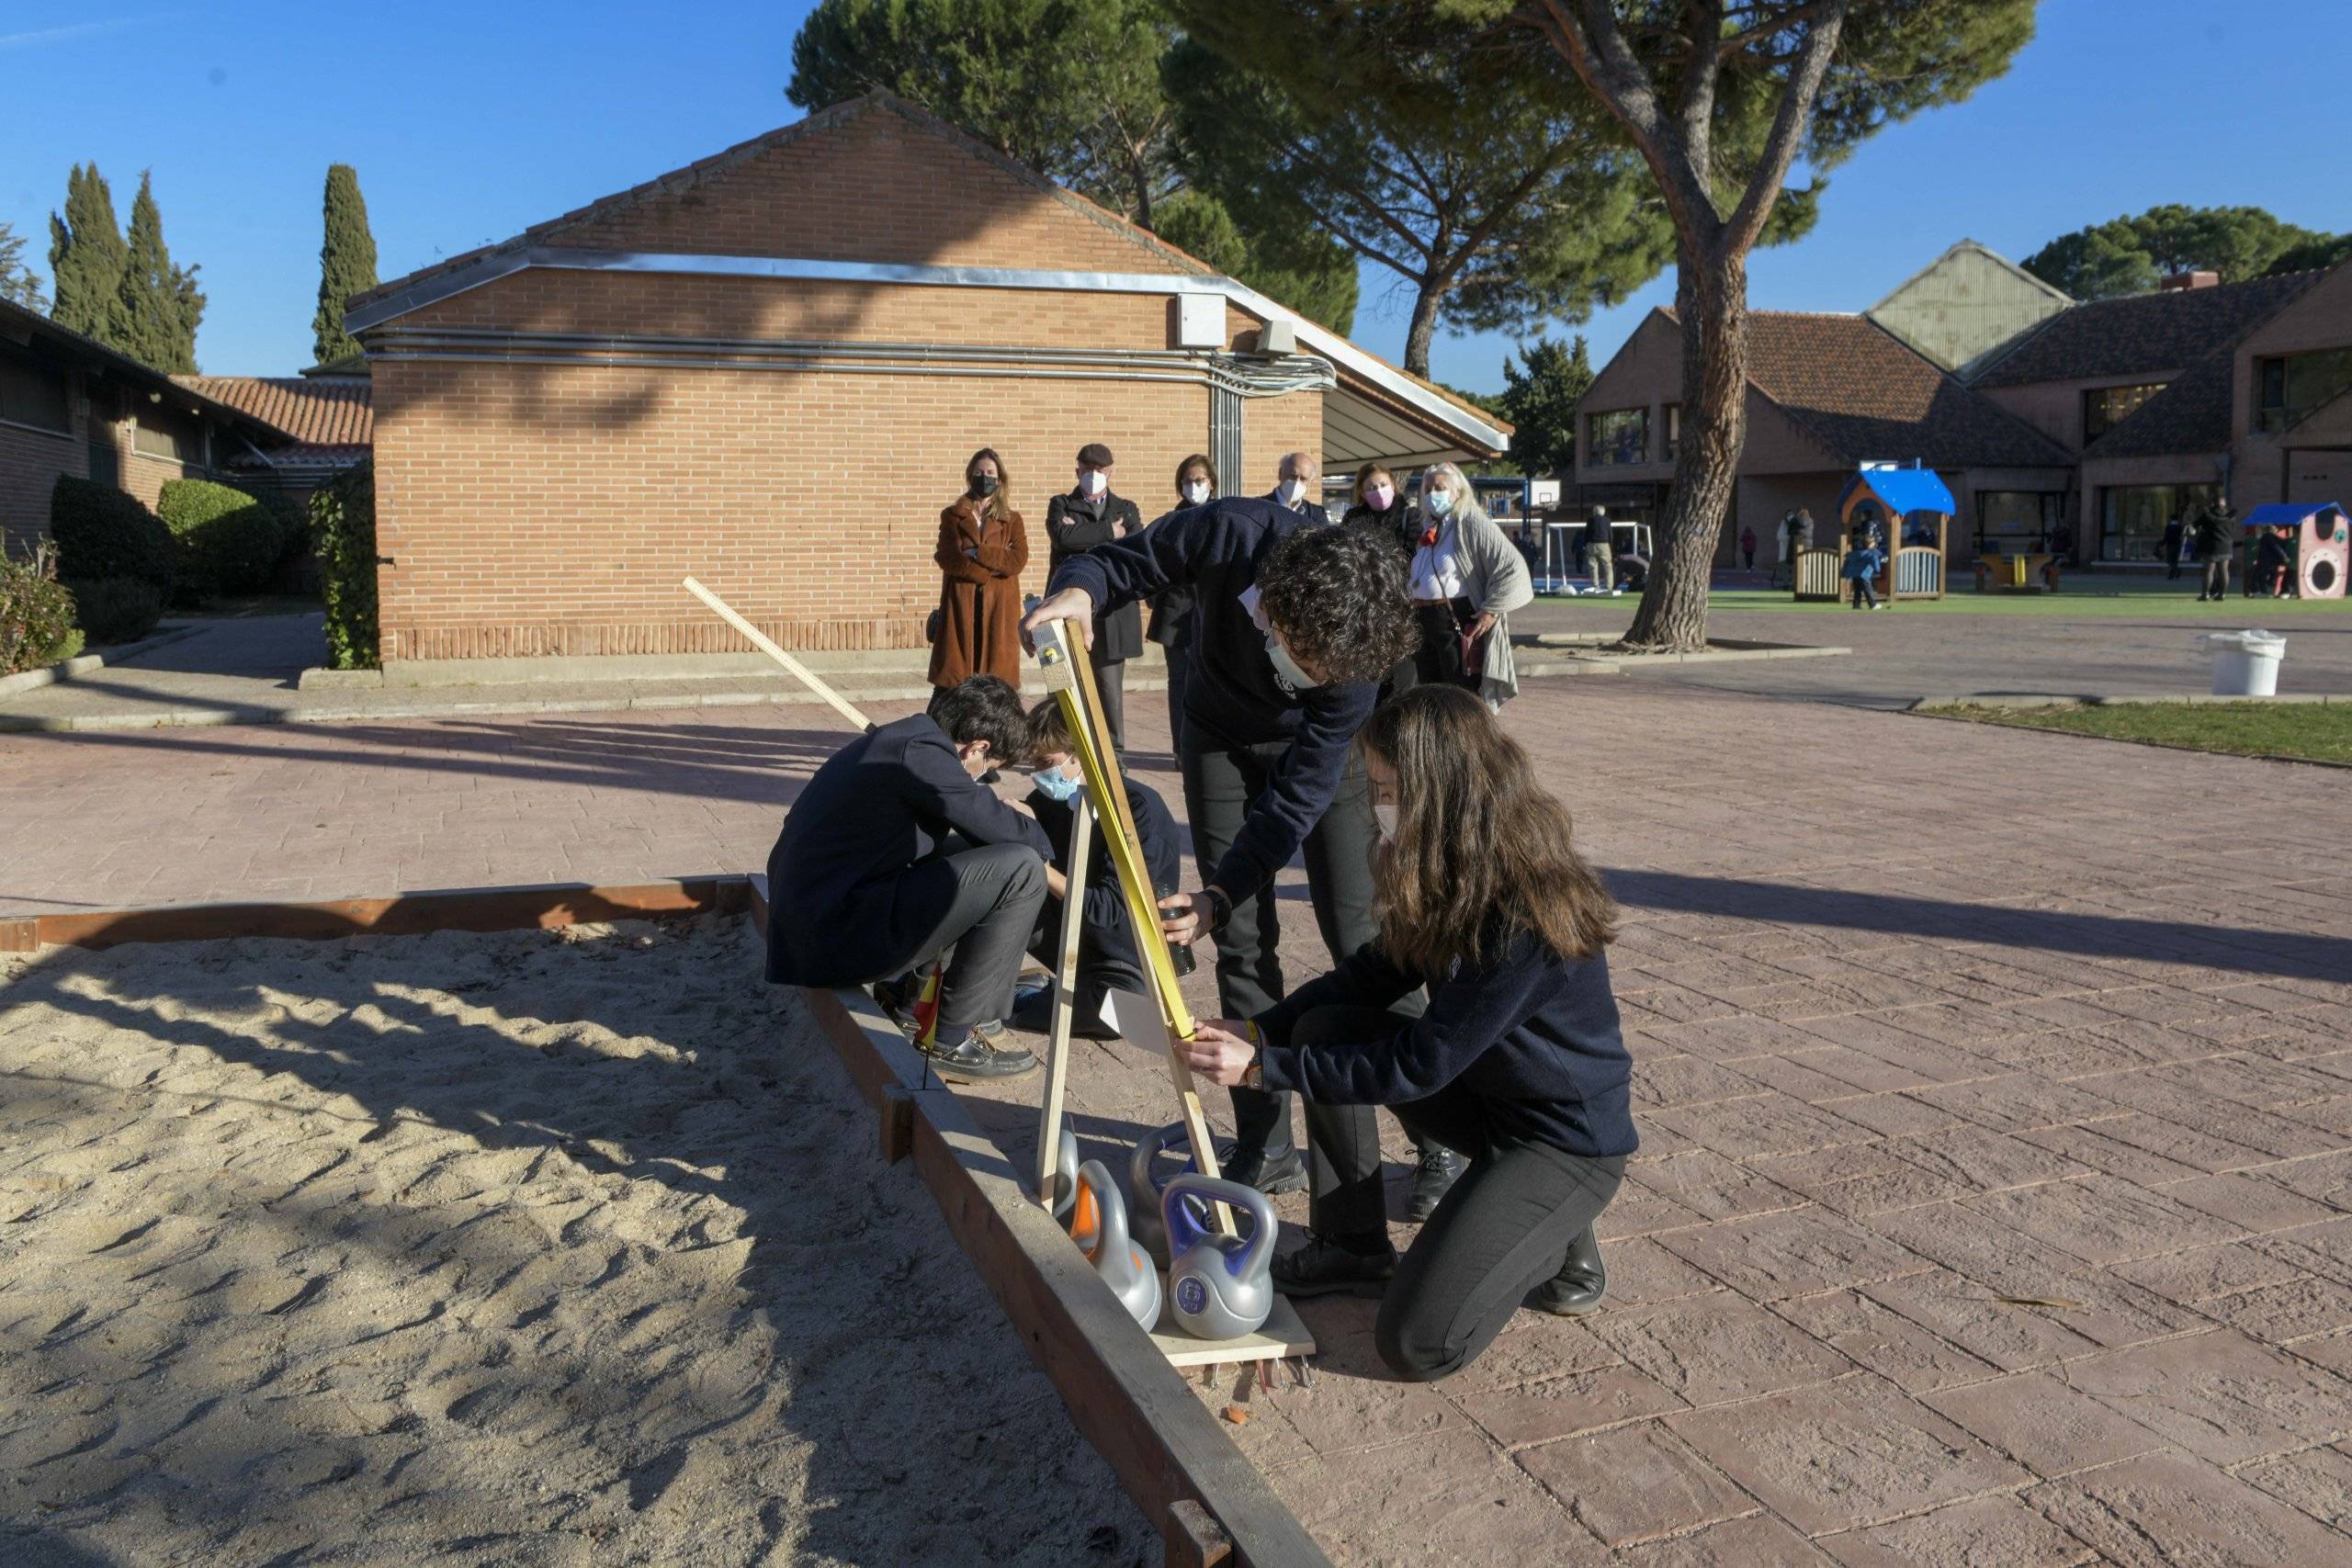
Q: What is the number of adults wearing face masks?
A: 6